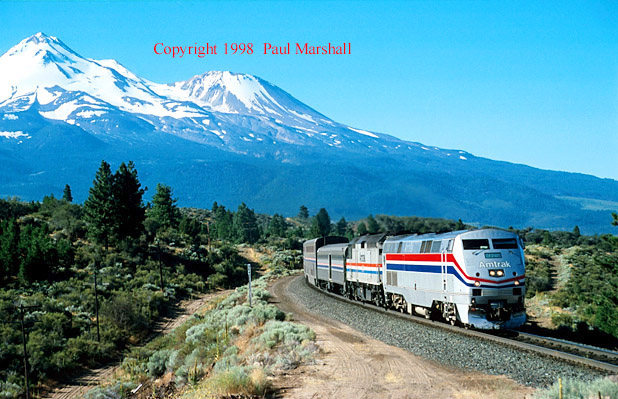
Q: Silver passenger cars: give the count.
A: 2